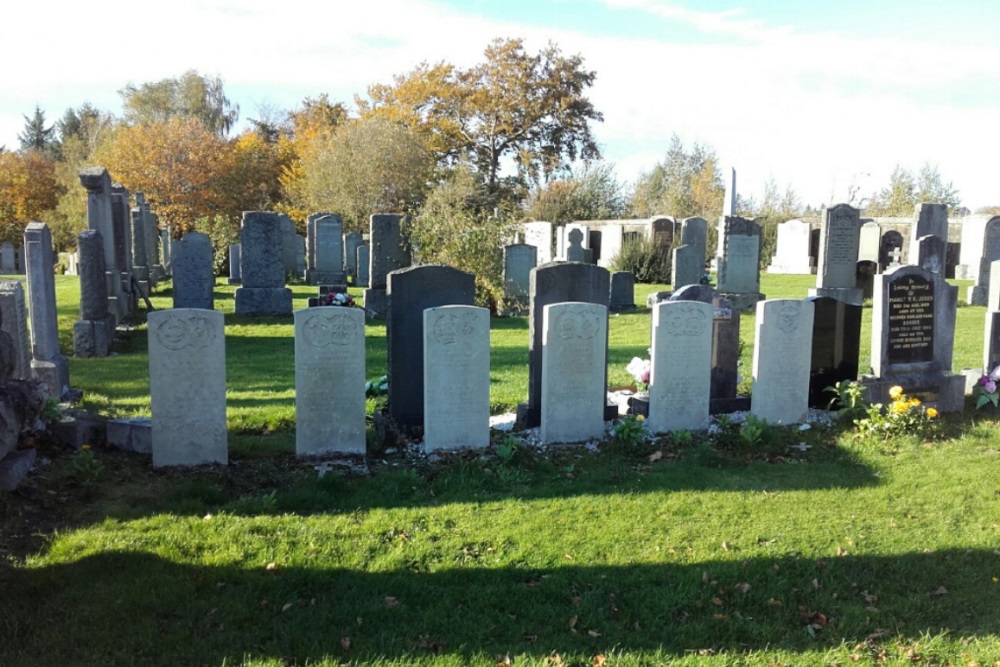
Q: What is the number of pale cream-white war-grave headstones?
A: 6